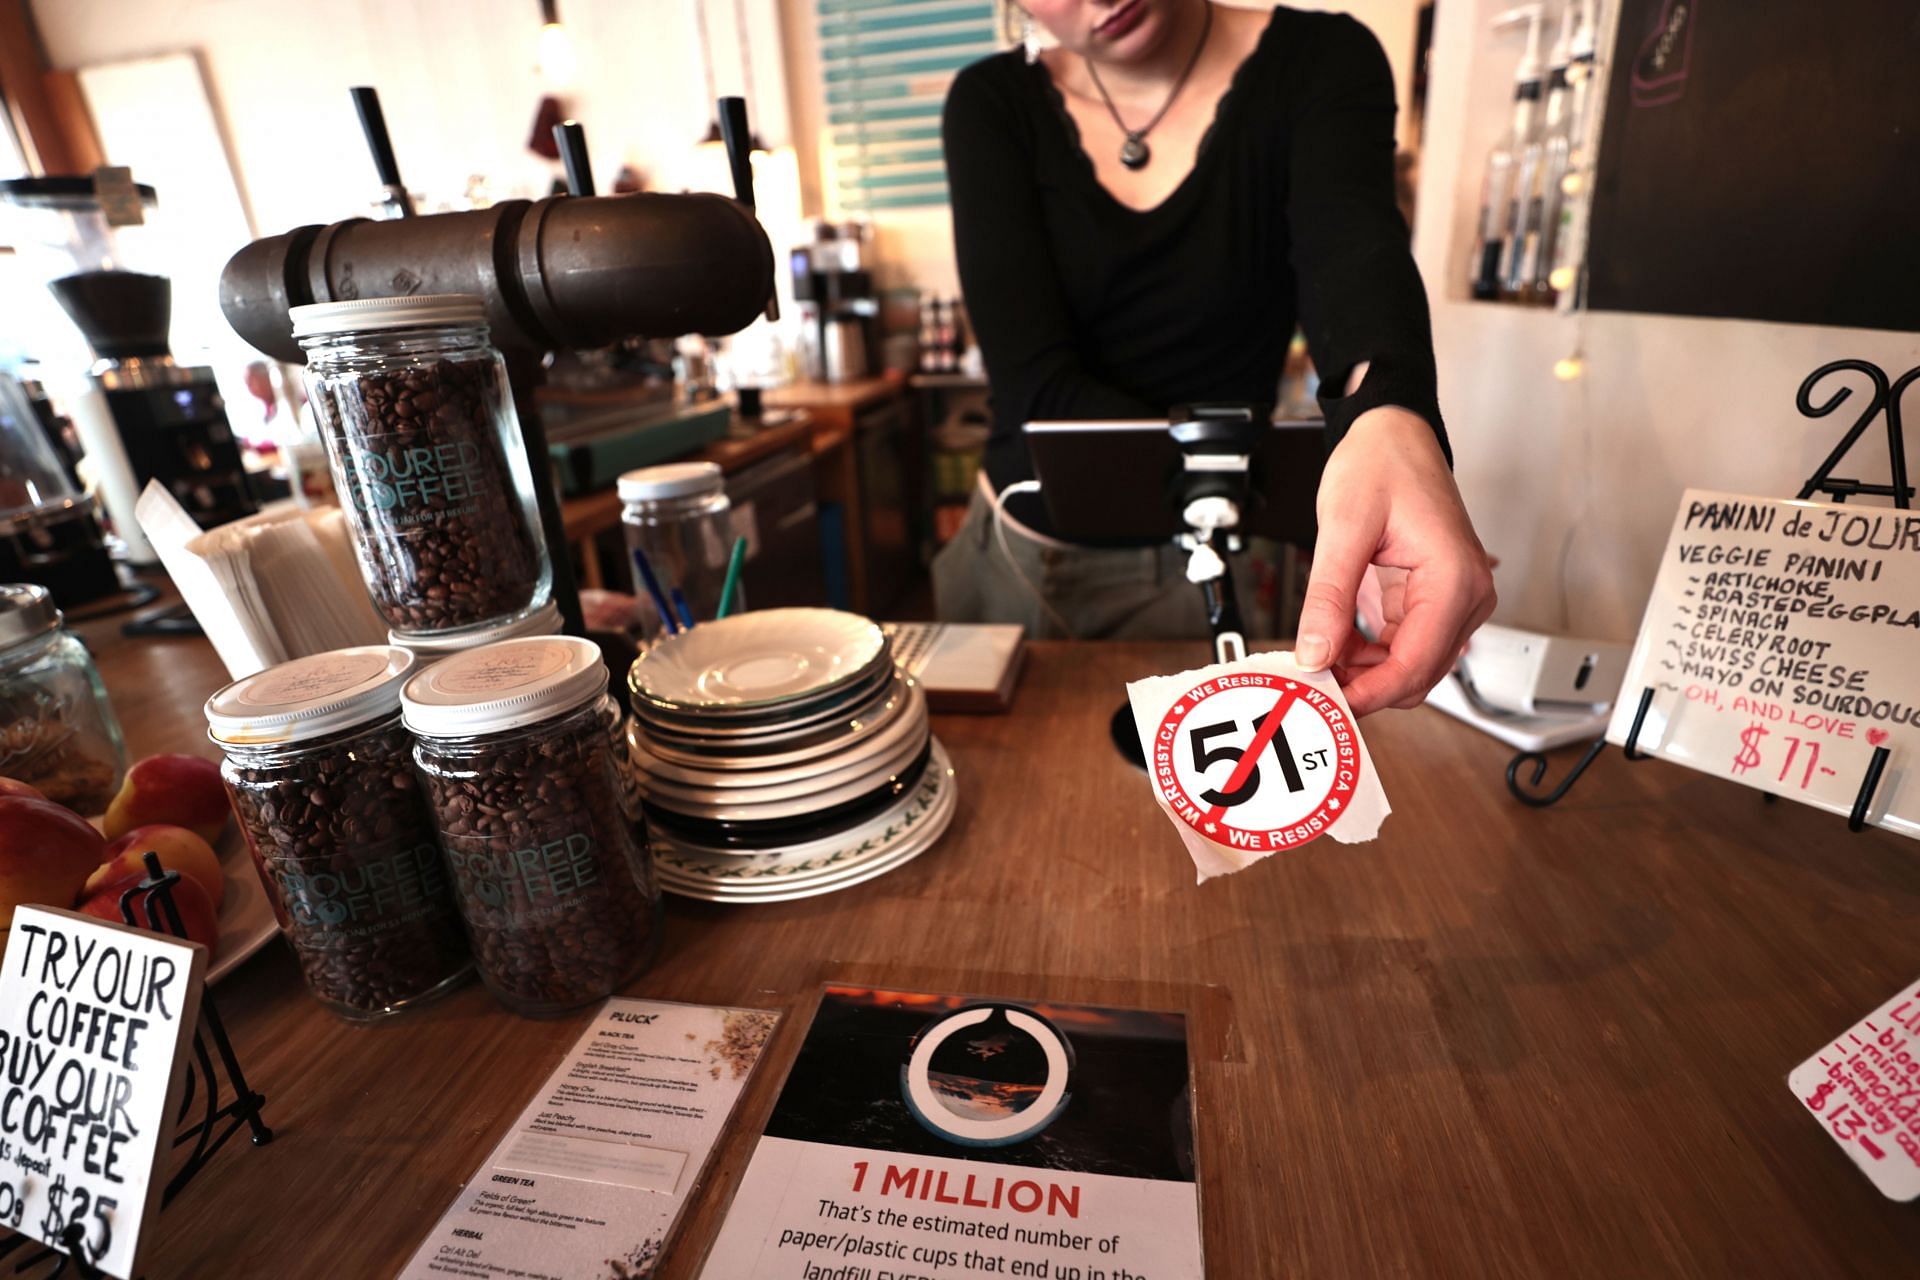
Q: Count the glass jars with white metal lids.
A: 5